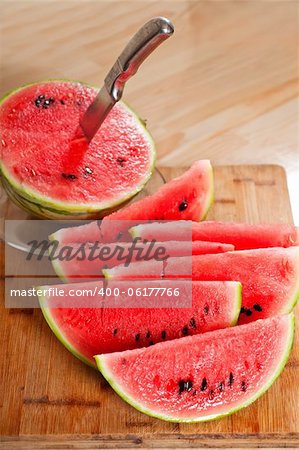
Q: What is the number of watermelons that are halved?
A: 1